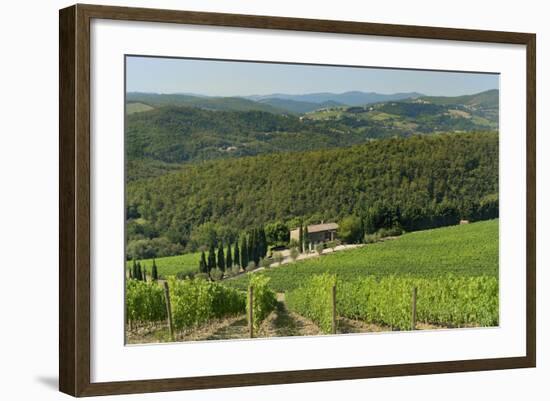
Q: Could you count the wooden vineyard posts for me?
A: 4